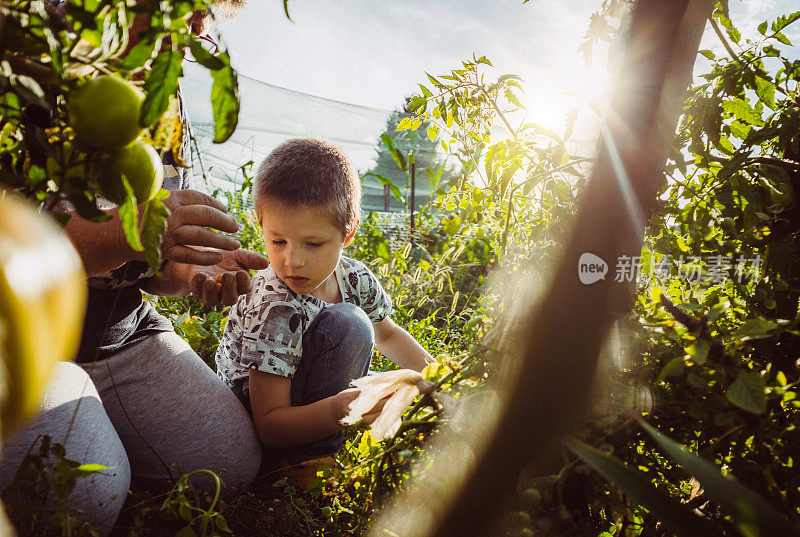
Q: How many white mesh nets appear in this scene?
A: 1